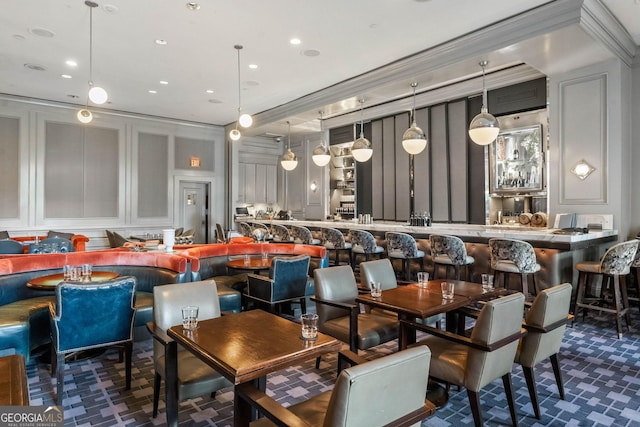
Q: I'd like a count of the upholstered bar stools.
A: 11